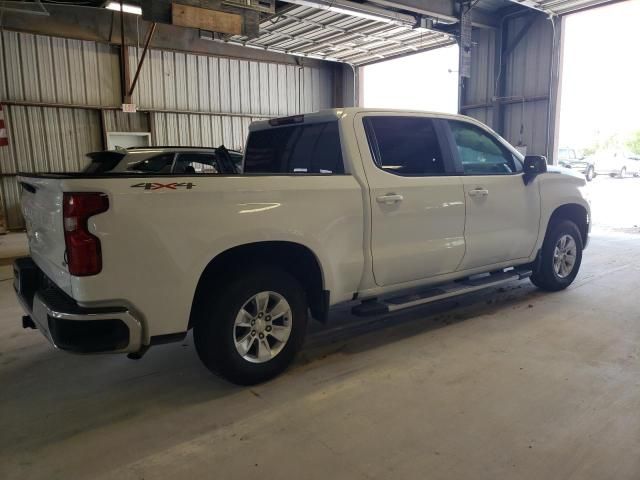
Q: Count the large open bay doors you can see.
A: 2